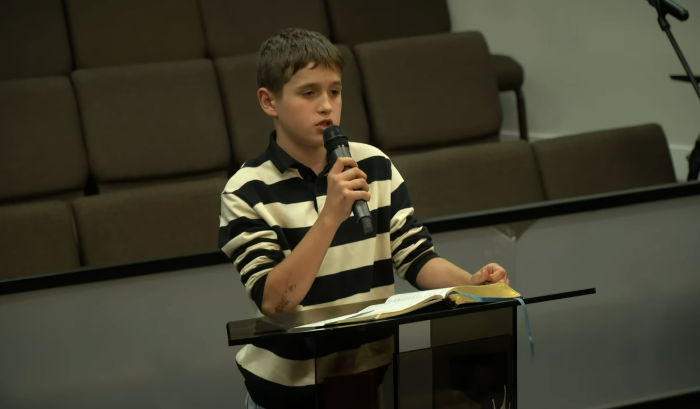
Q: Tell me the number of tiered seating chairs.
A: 12